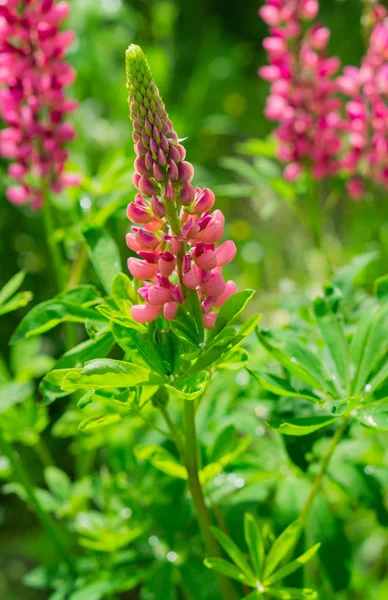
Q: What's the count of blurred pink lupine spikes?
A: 3